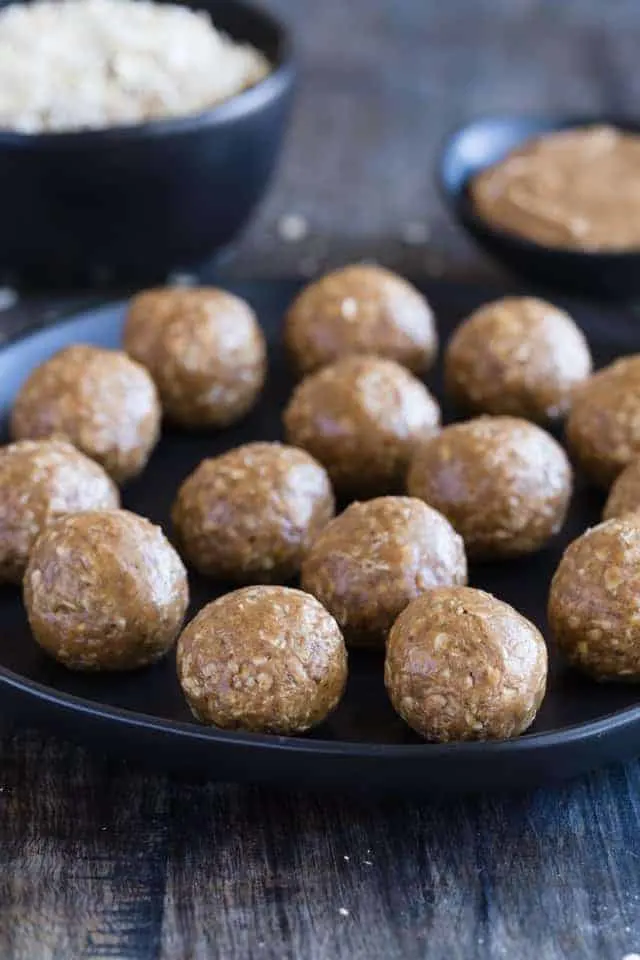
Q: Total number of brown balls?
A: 15